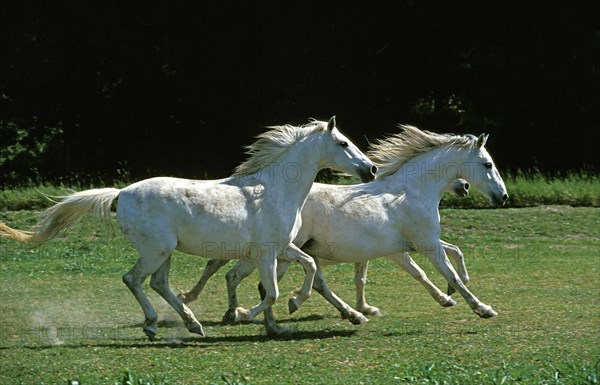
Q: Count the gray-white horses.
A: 3